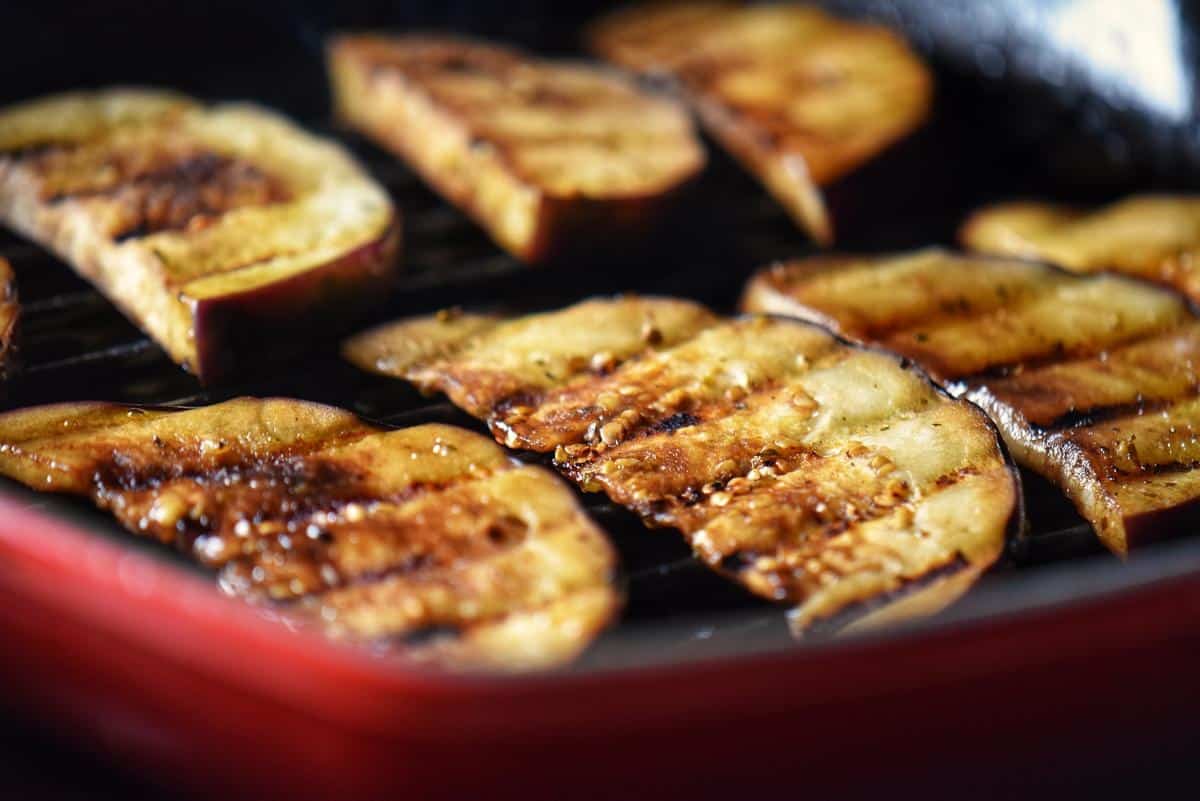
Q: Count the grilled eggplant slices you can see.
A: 8